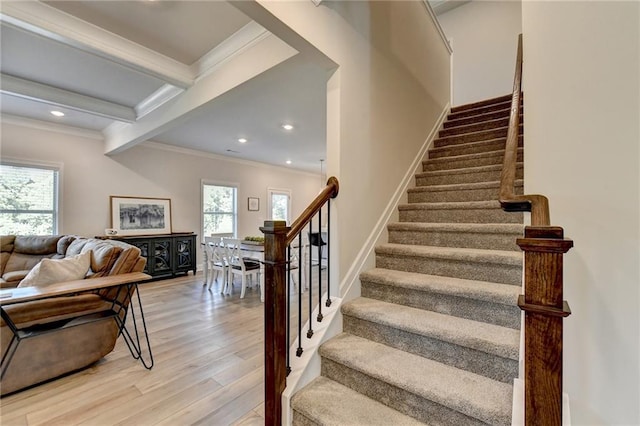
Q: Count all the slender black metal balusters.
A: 5